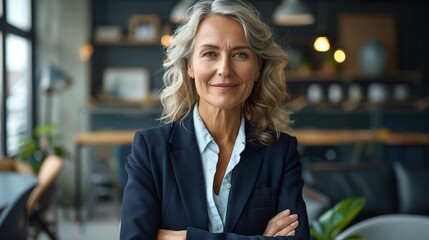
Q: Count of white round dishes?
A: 5